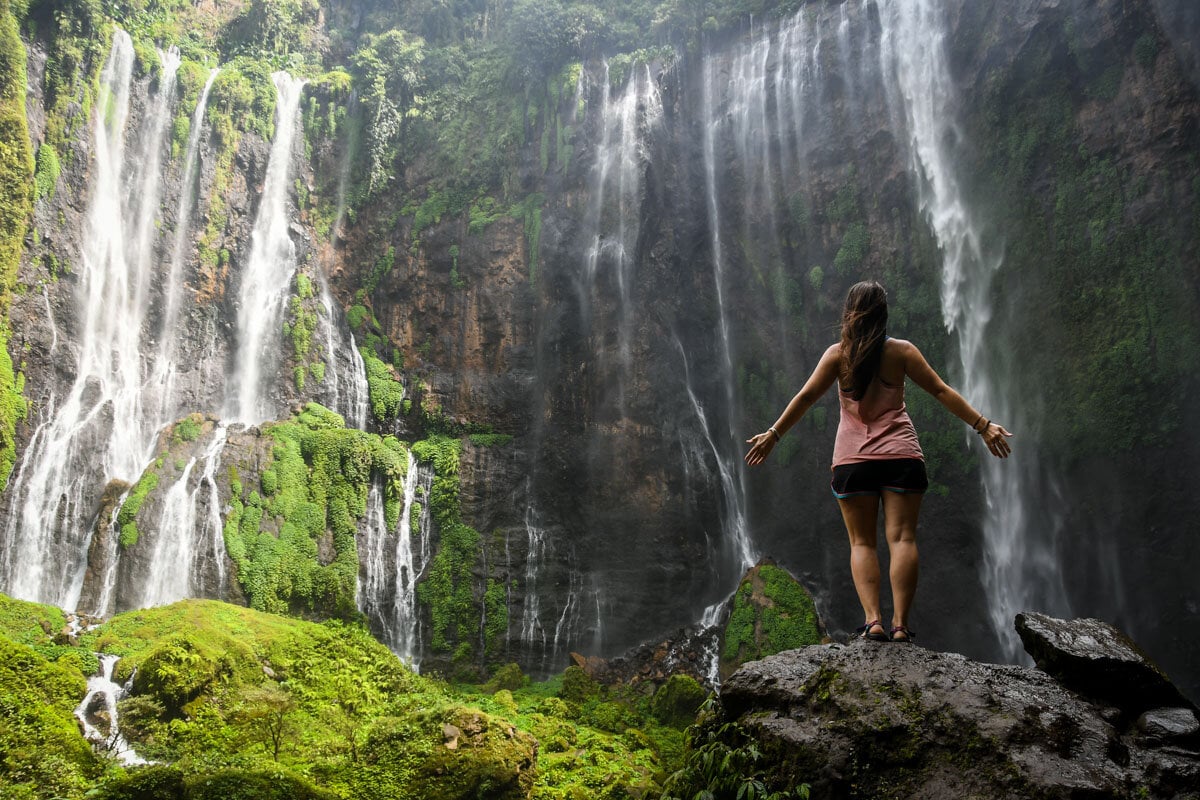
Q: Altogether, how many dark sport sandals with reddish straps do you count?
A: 2